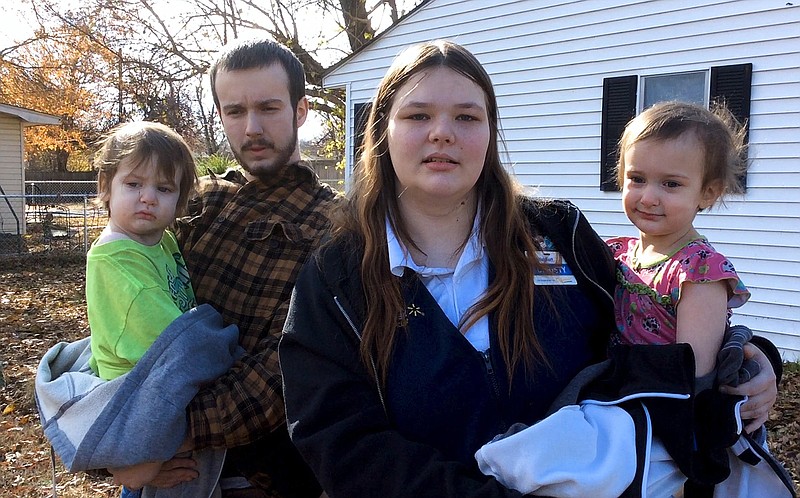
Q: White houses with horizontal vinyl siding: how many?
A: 1